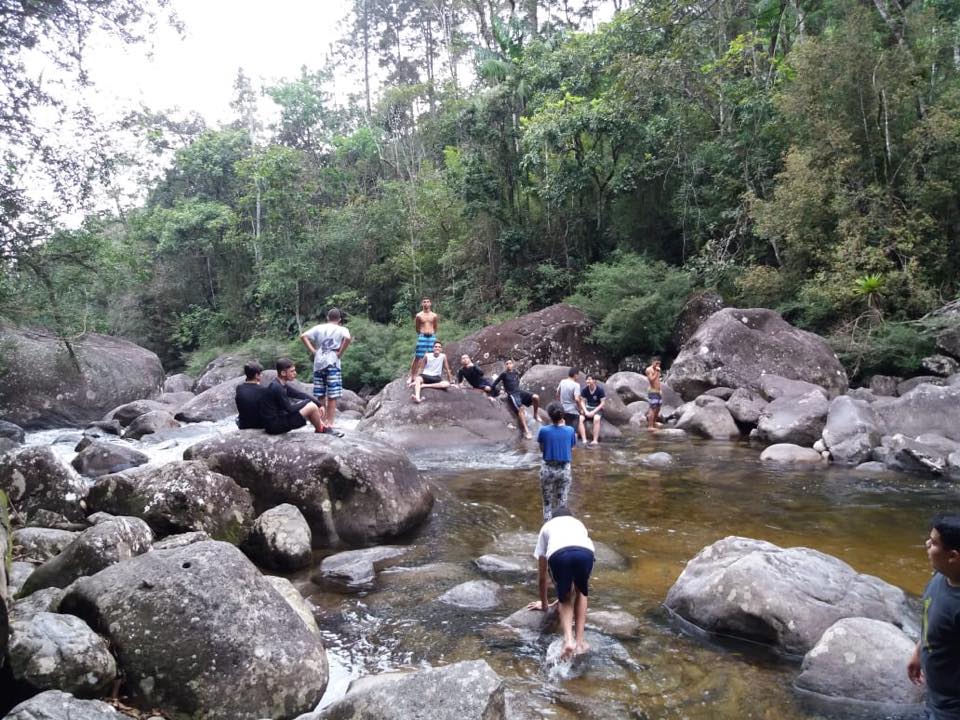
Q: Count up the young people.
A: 13